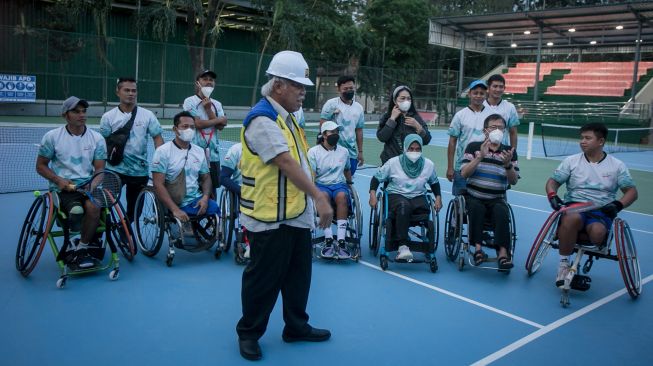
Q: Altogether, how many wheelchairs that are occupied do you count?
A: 7